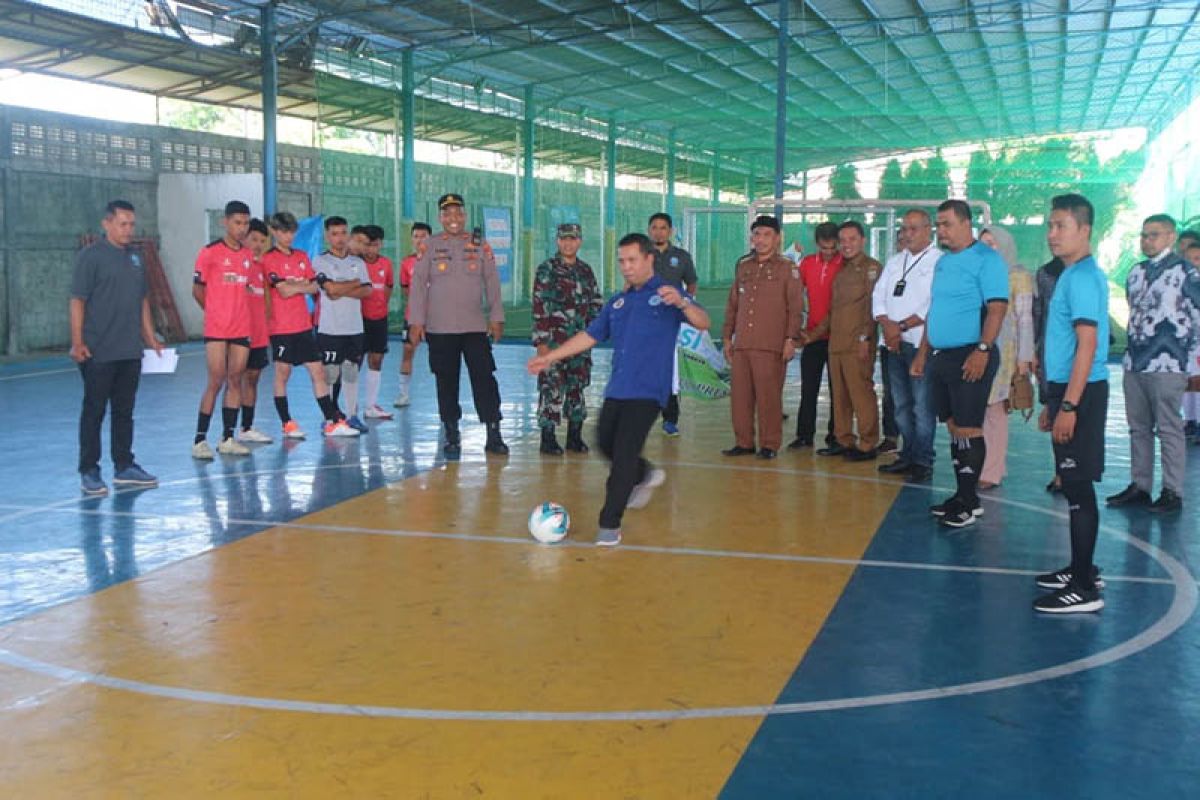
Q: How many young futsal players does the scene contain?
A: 7